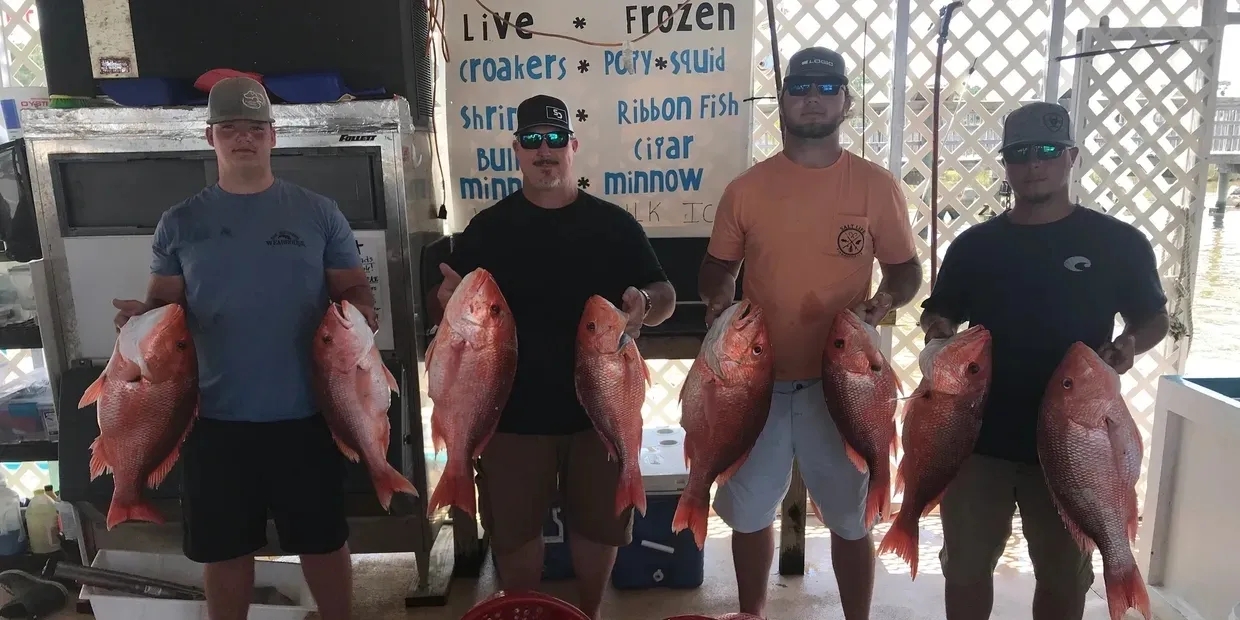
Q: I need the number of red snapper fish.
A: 8